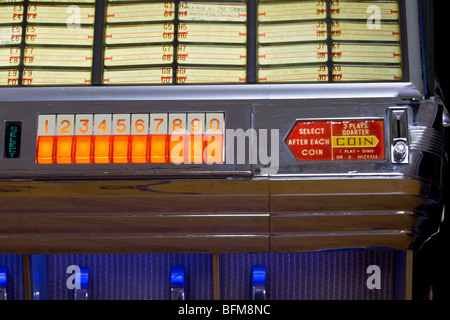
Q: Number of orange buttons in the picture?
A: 10